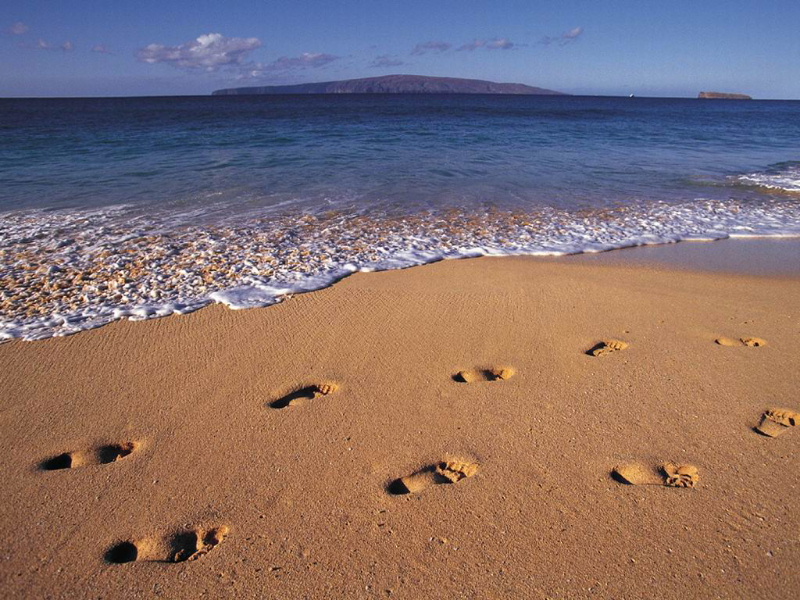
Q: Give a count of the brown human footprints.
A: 9